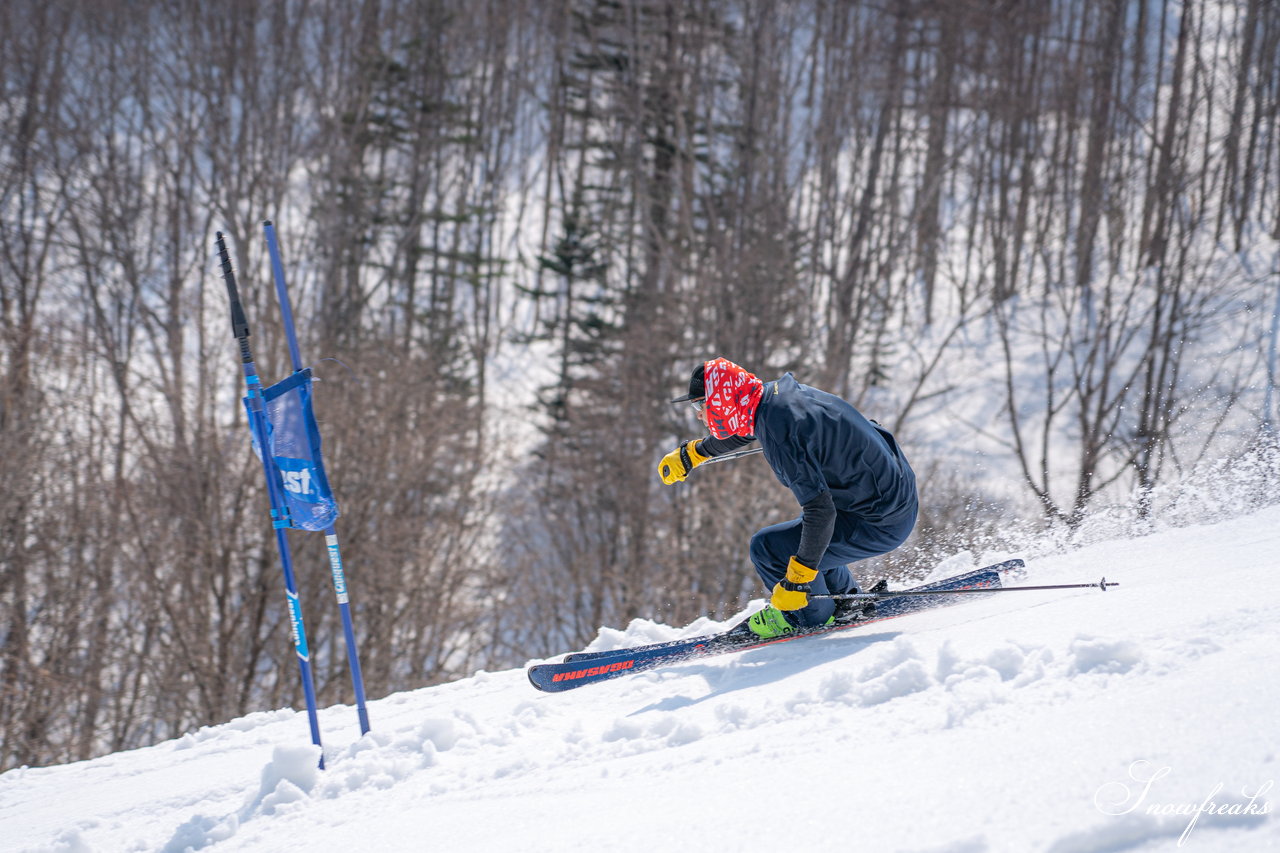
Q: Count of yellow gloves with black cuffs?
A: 2